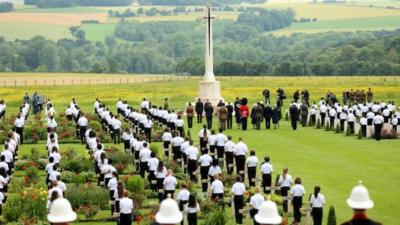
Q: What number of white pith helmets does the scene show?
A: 4